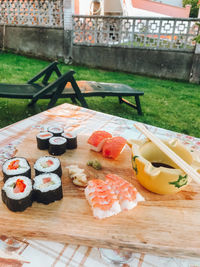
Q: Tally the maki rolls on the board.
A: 8